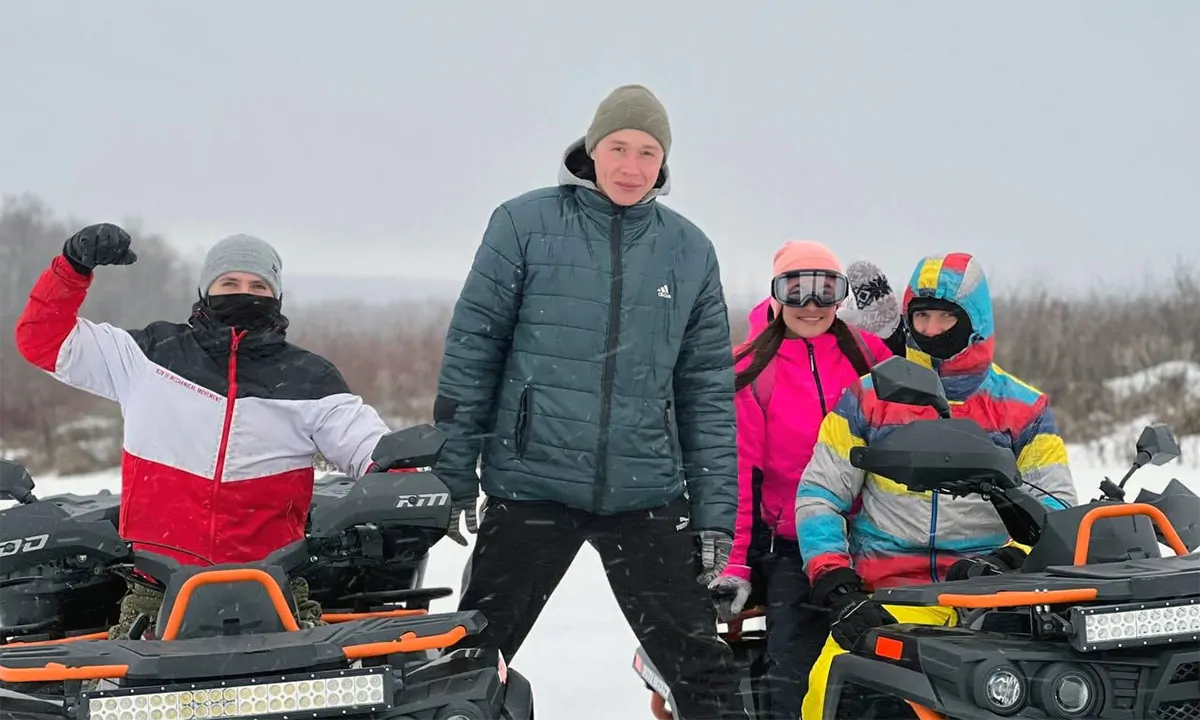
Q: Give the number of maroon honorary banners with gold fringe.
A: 0